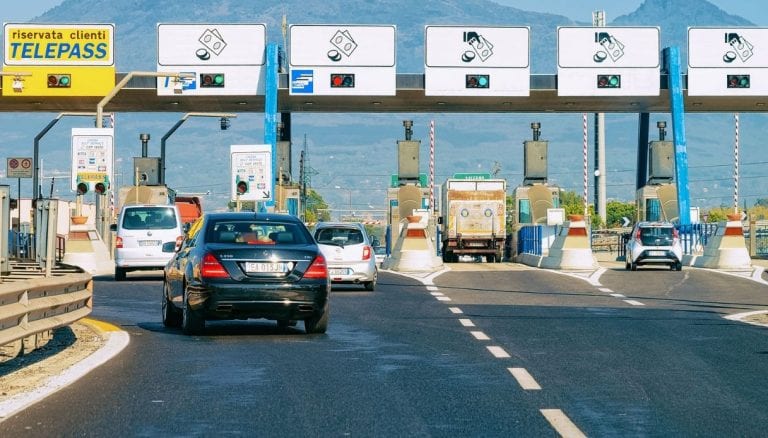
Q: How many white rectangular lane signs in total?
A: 5